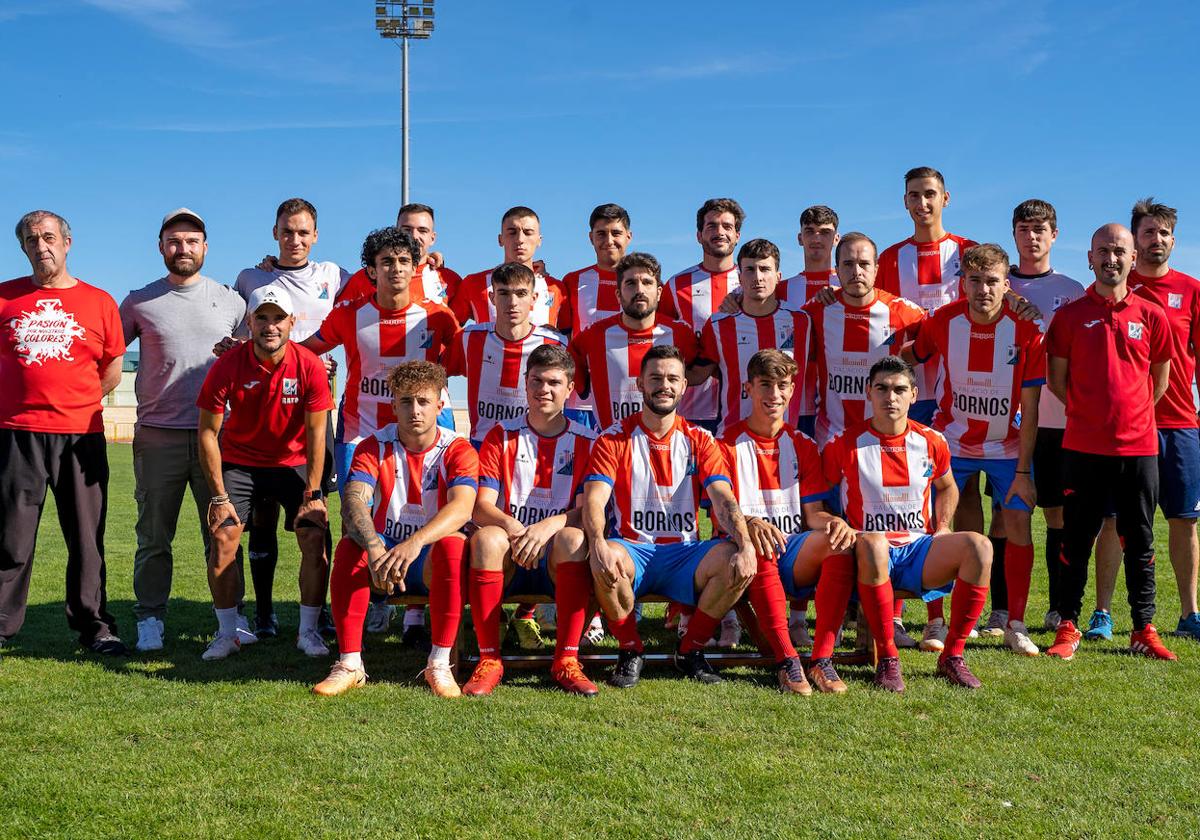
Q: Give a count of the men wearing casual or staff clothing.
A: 5